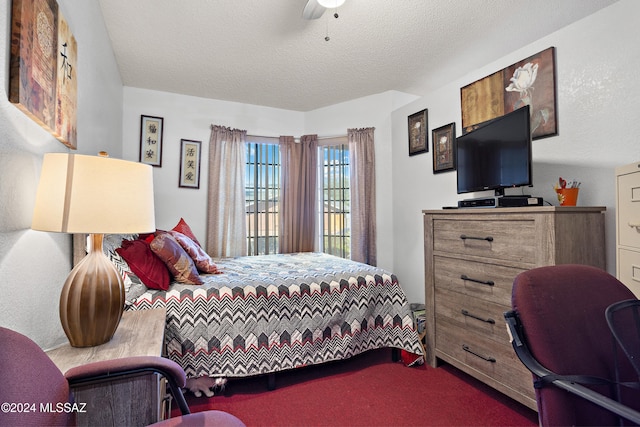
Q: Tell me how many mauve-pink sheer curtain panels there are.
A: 4